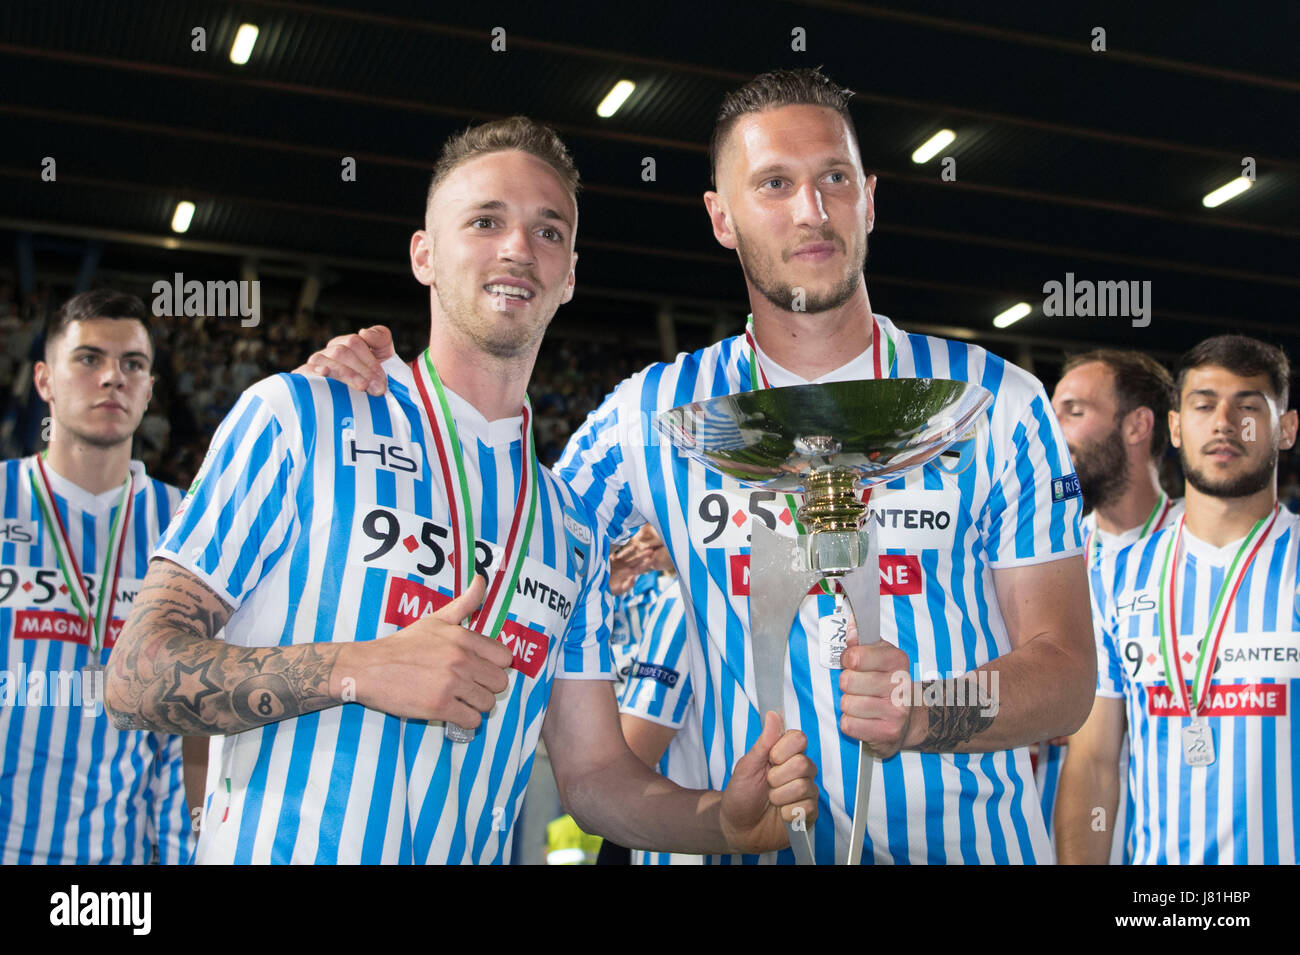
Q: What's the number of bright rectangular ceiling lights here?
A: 6